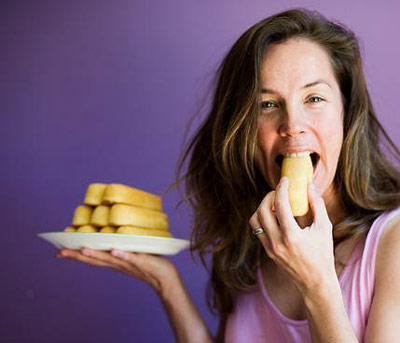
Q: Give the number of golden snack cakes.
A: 10